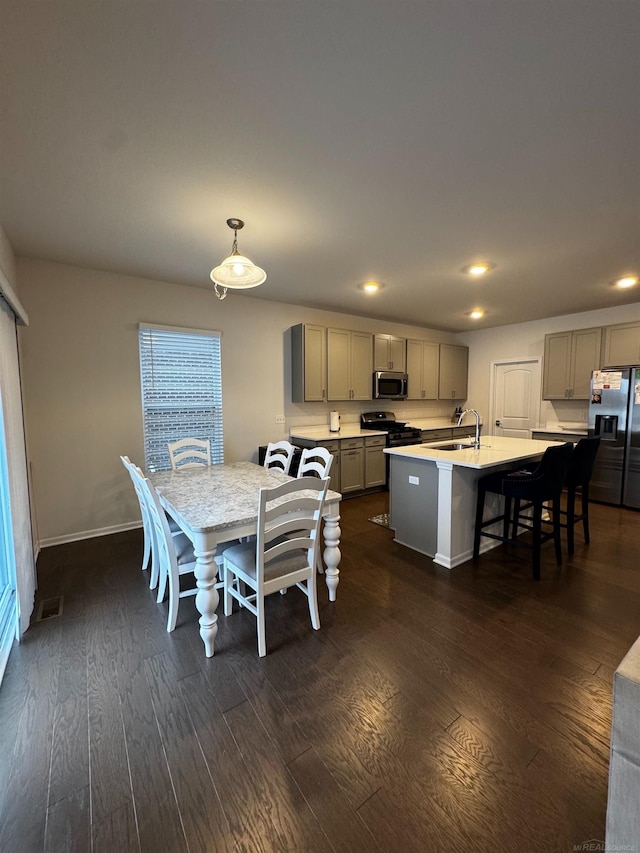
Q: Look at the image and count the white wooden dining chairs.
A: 6